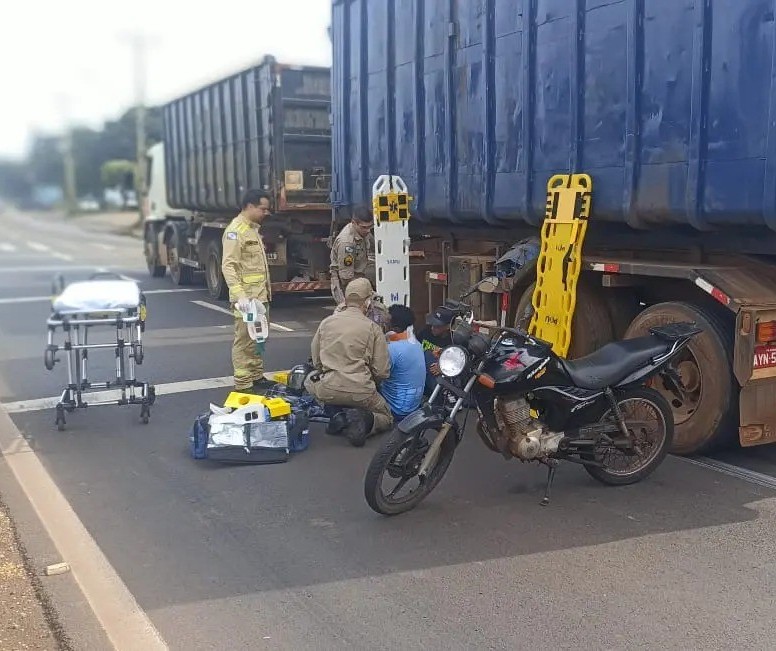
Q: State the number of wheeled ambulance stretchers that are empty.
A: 1